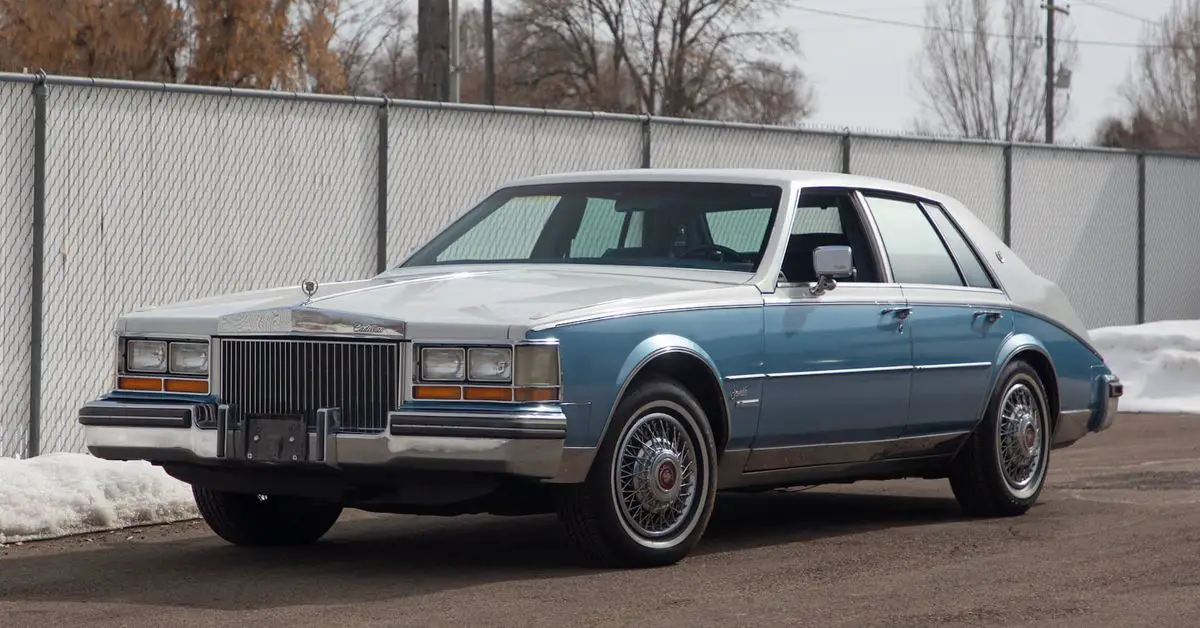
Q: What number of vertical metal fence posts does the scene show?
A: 6